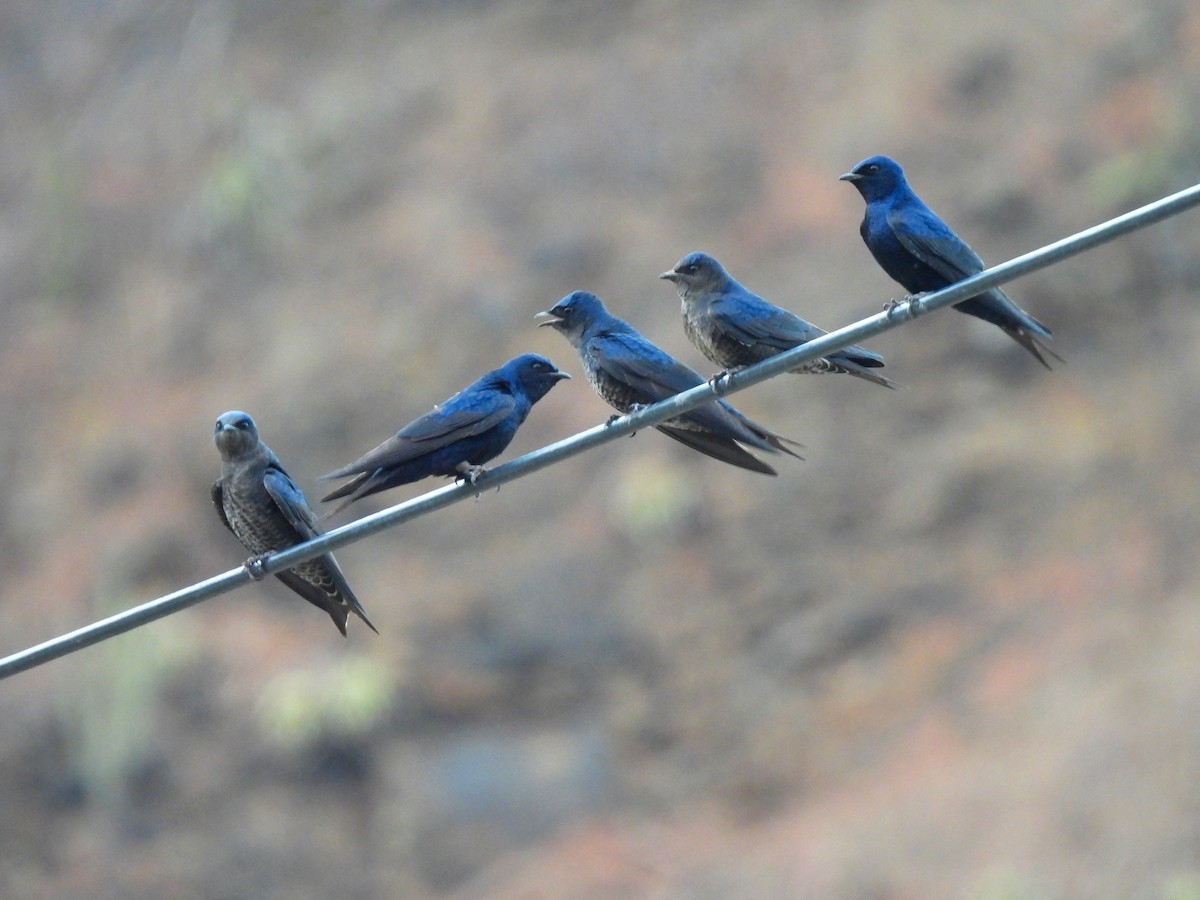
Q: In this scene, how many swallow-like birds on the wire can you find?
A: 5